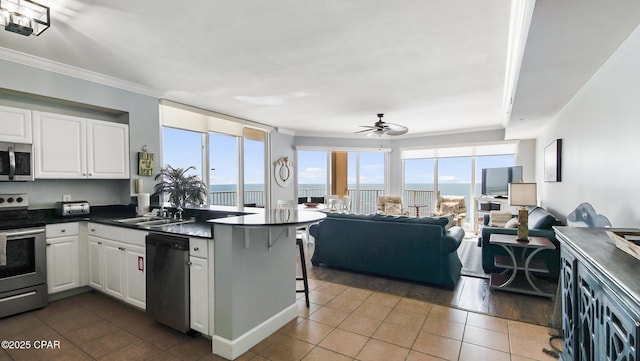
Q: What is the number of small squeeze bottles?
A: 1